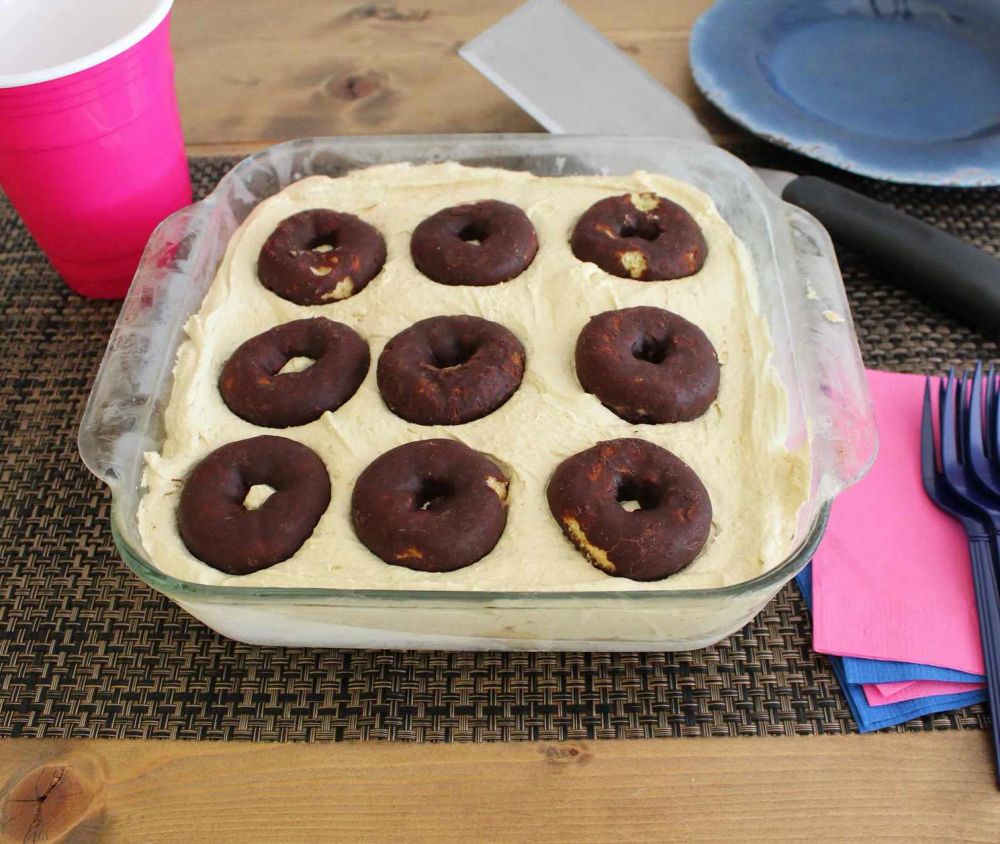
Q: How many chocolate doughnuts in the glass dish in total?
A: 9